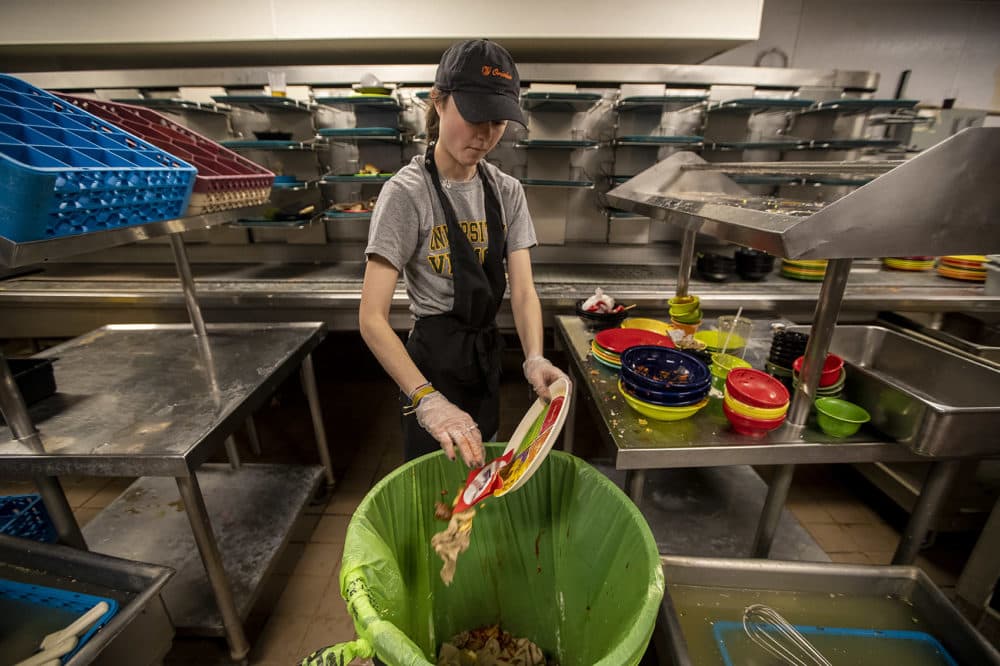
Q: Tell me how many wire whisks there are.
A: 1